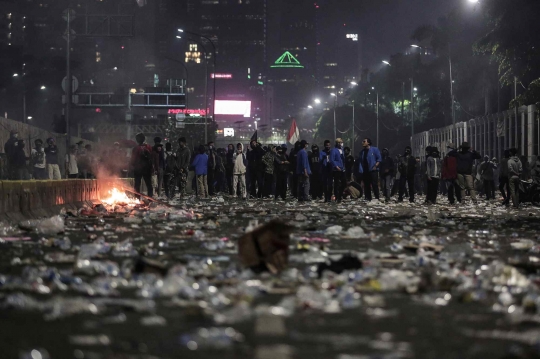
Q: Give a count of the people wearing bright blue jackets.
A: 5